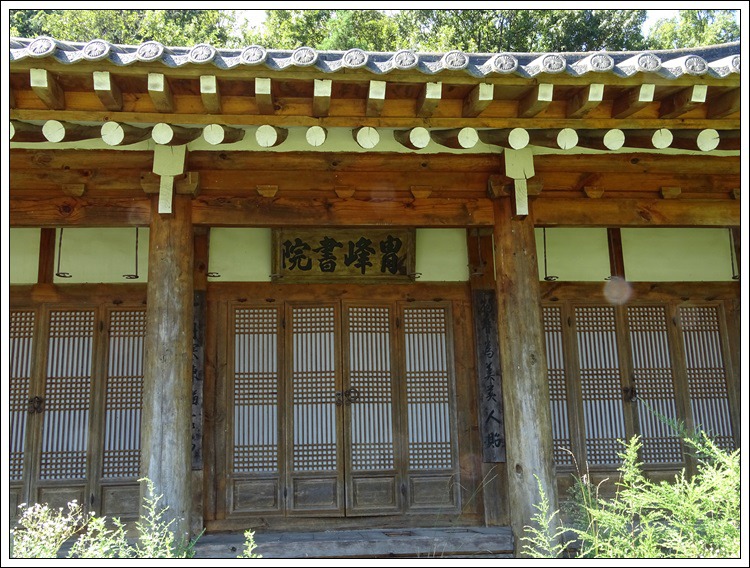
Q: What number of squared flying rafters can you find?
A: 13